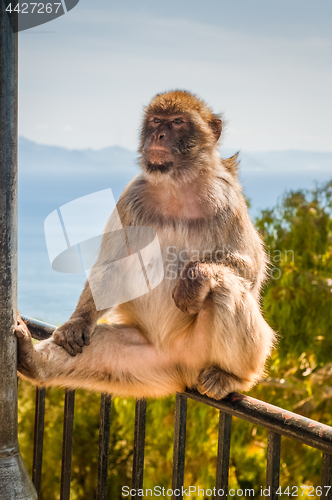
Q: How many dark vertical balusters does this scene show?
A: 8